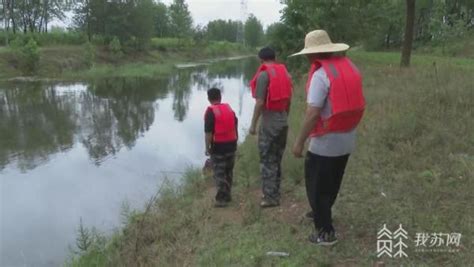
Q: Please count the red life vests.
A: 3